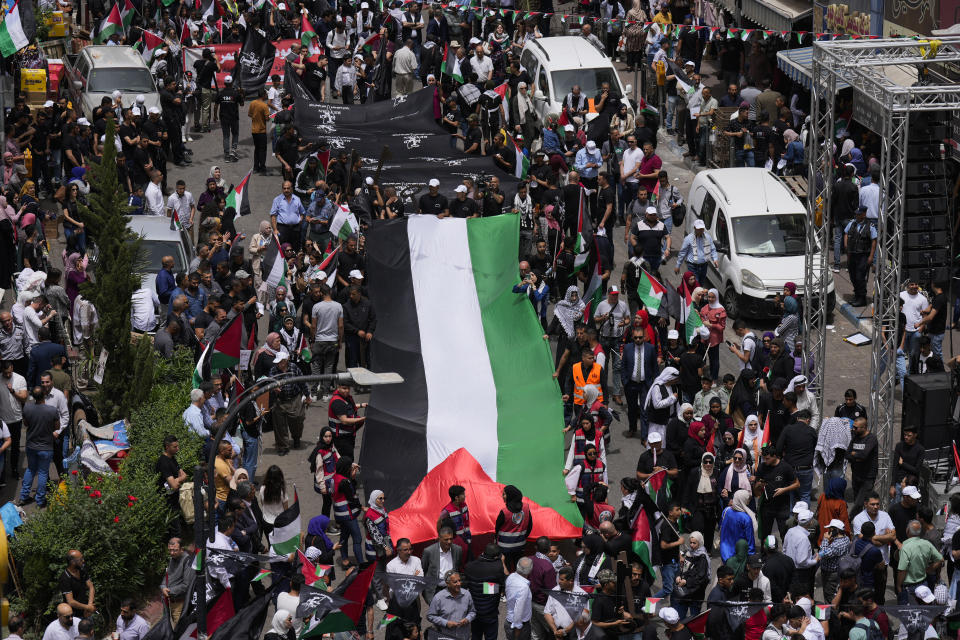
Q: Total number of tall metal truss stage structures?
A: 1